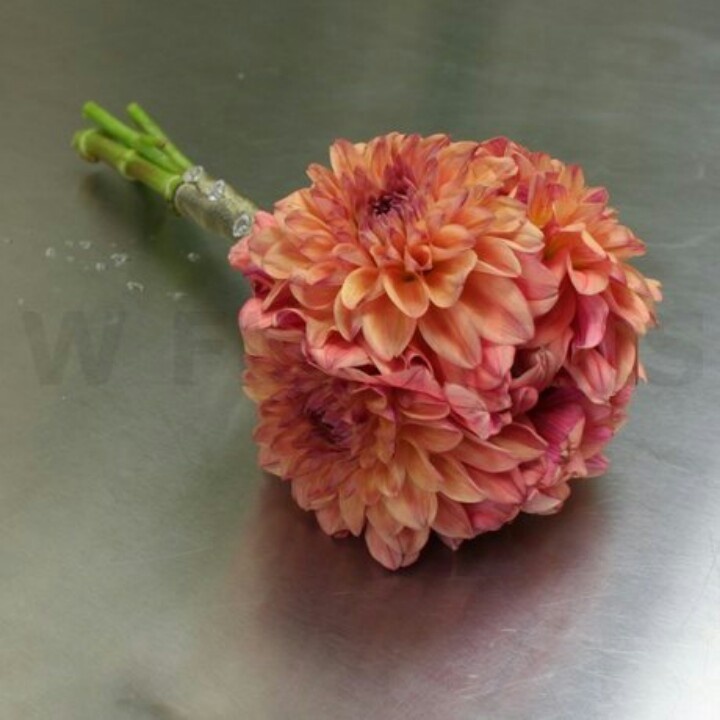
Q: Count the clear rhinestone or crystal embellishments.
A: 3